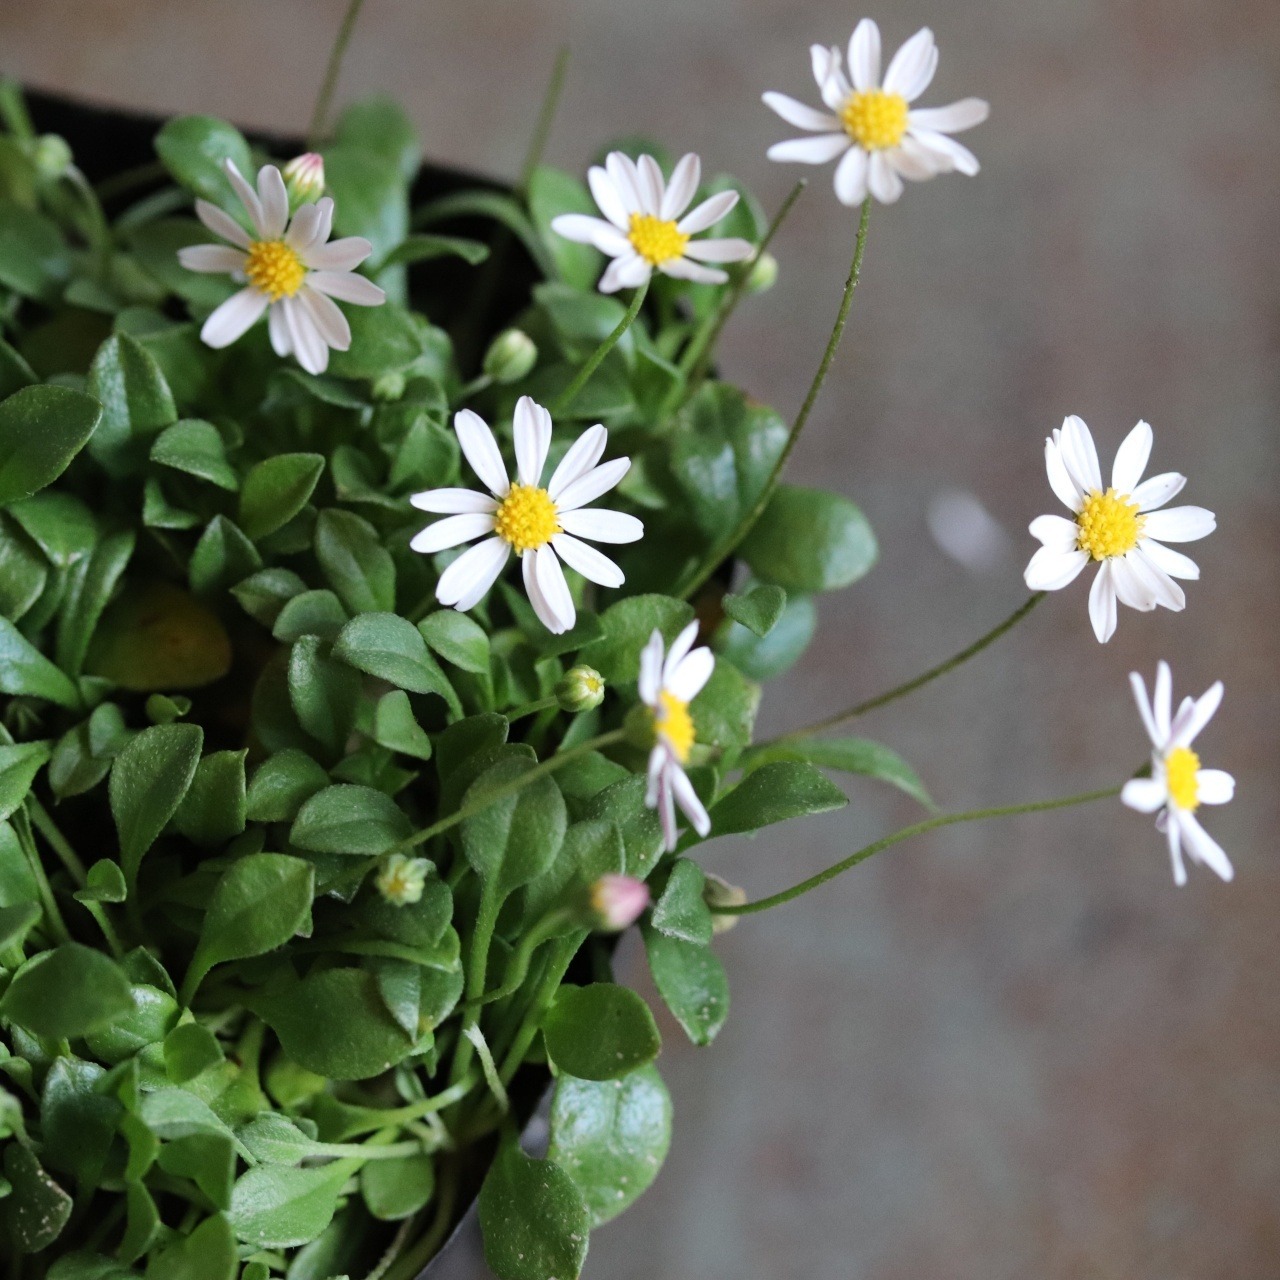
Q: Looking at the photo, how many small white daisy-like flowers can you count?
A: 7